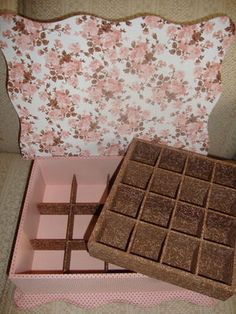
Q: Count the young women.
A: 0